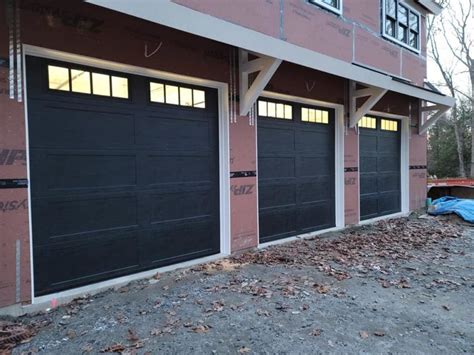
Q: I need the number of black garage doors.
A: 3